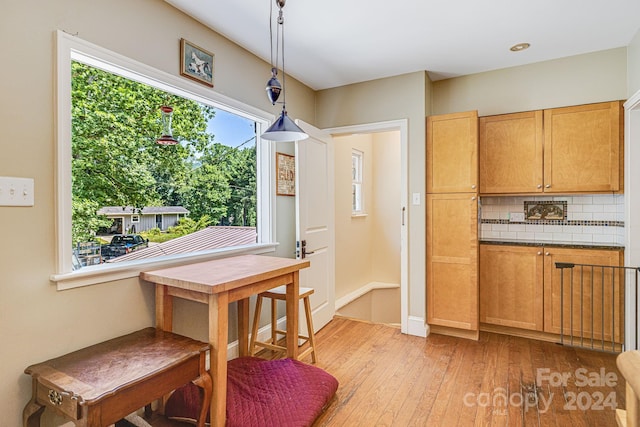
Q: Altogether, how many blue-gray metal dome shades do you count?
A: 1